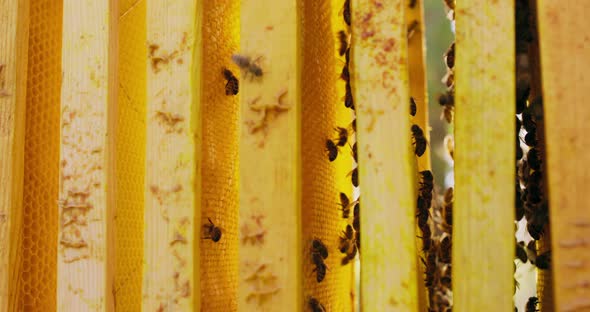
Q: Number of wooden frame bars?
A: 7